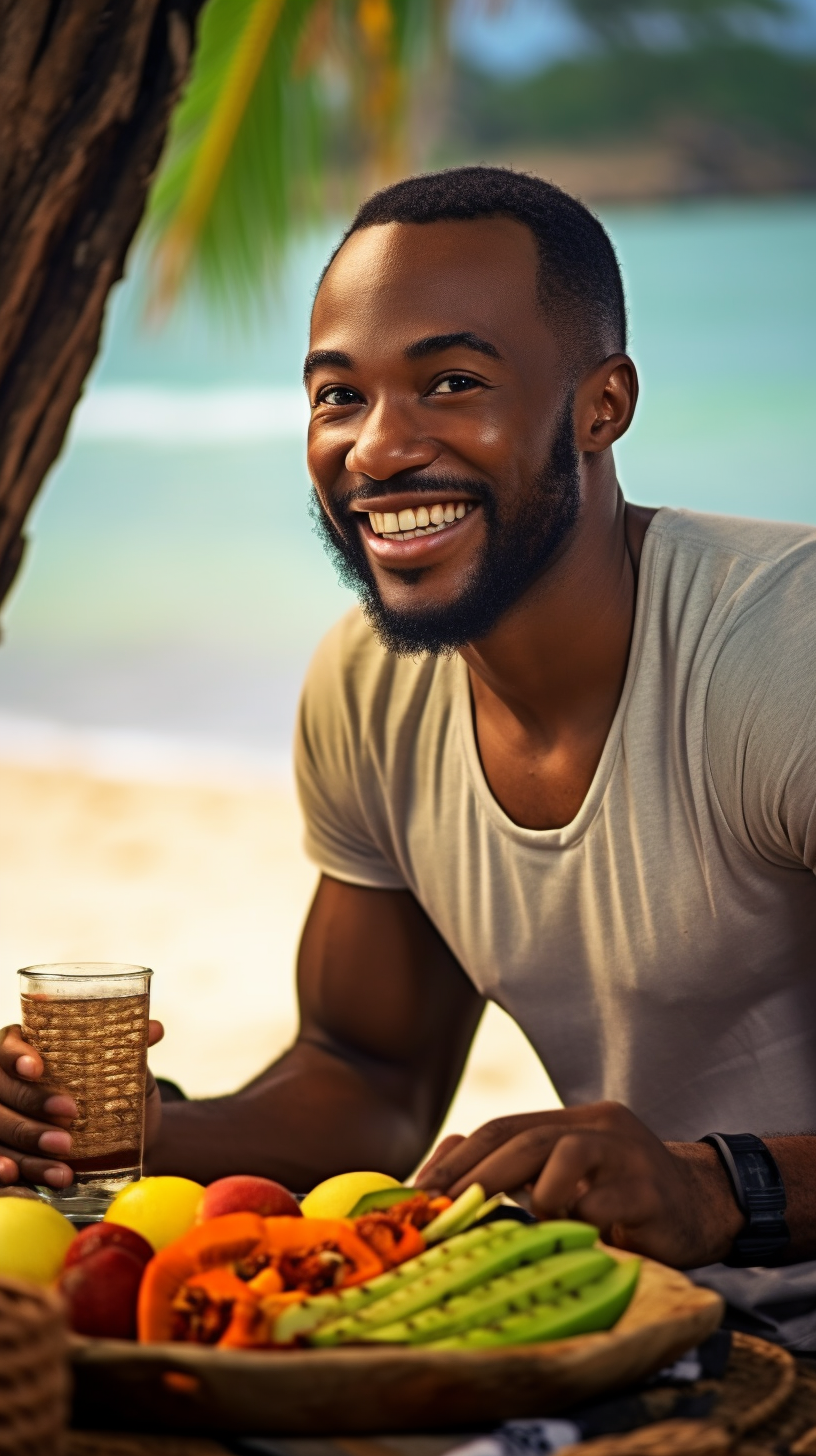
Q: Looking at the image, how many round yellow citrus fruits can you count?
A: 3